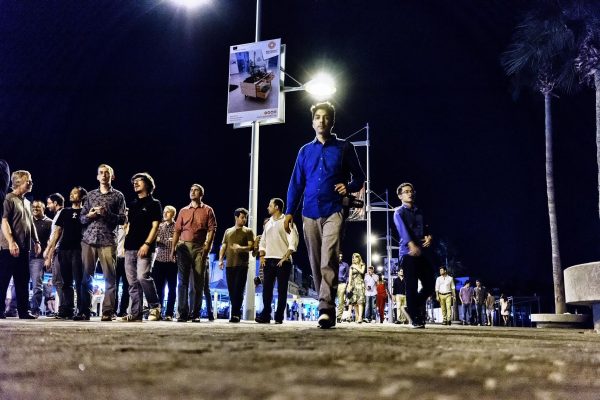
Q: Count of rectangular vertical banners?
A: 1